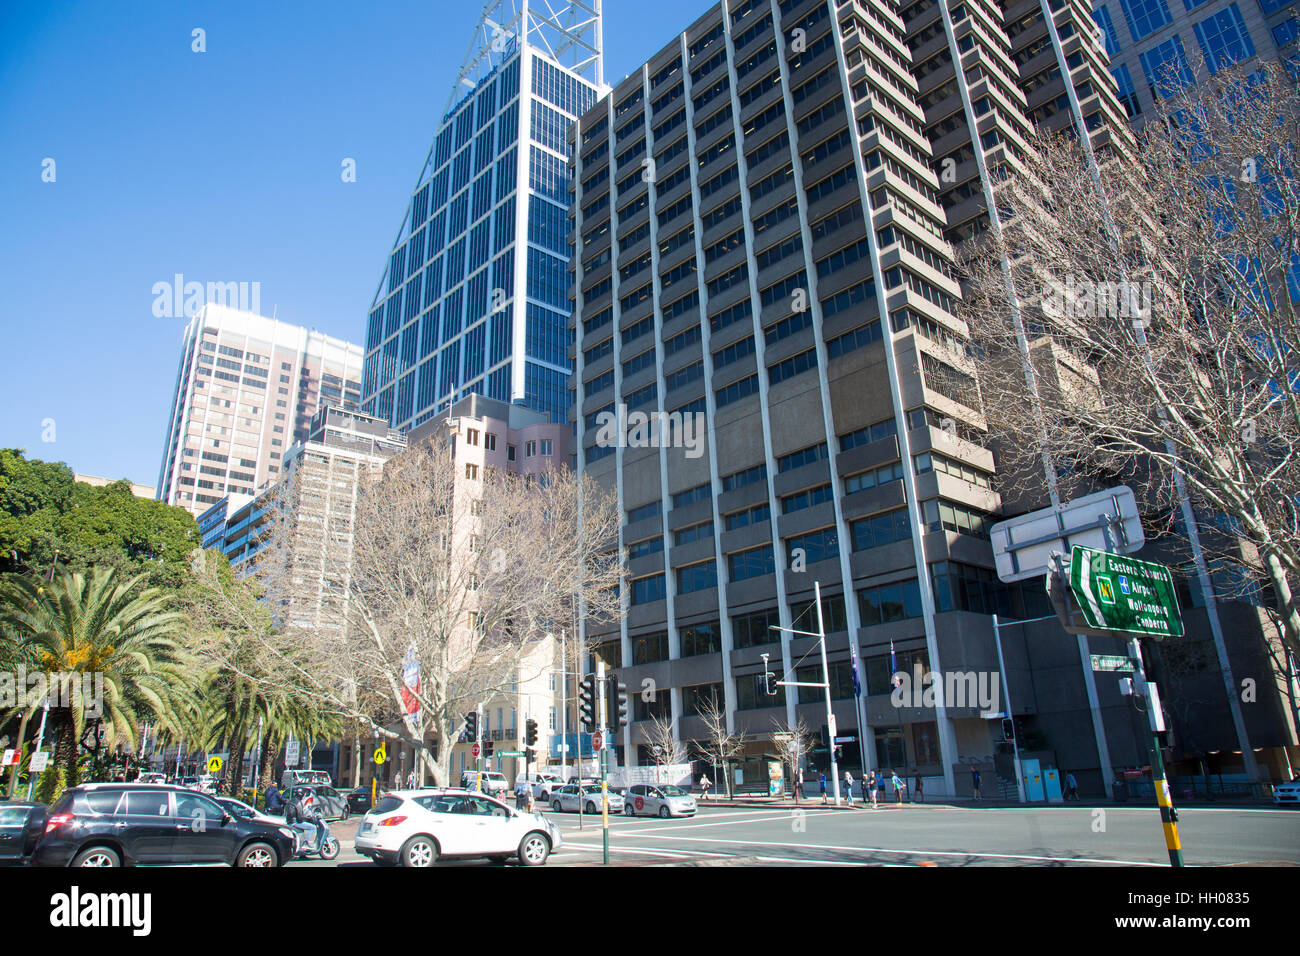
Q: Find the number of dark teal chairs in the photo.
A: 0